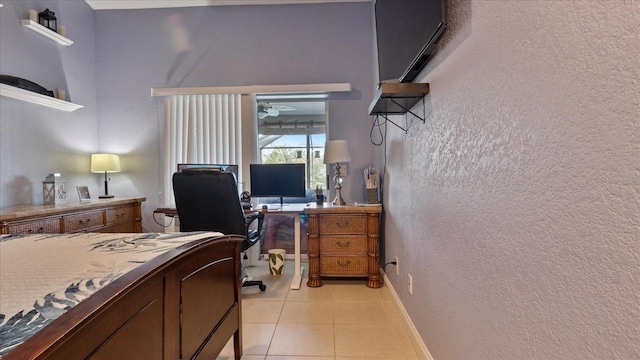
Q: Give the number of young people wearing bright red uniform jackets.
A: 0